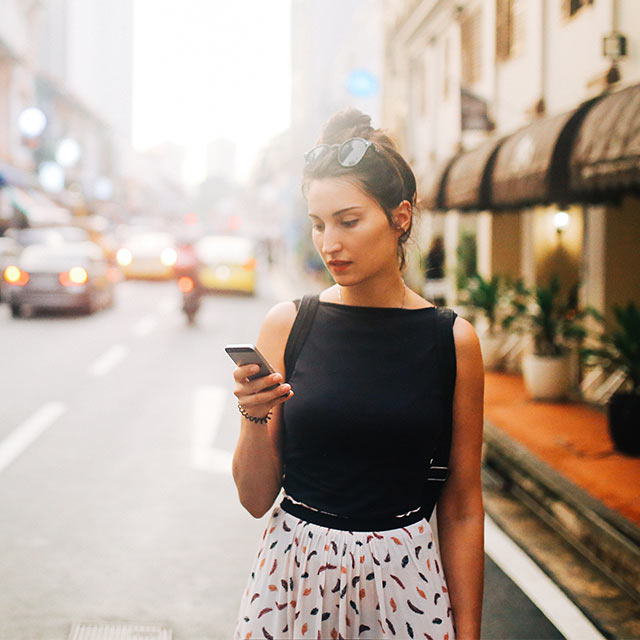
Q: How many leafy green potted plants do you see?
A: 3